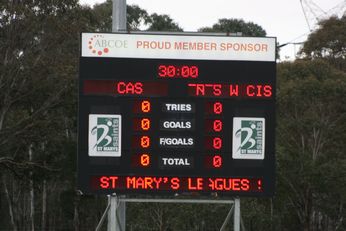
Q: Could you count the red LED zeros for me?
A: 11